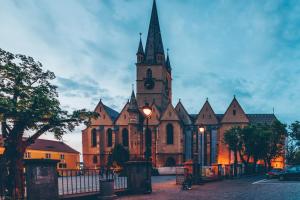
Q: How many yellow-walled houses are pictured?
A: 1